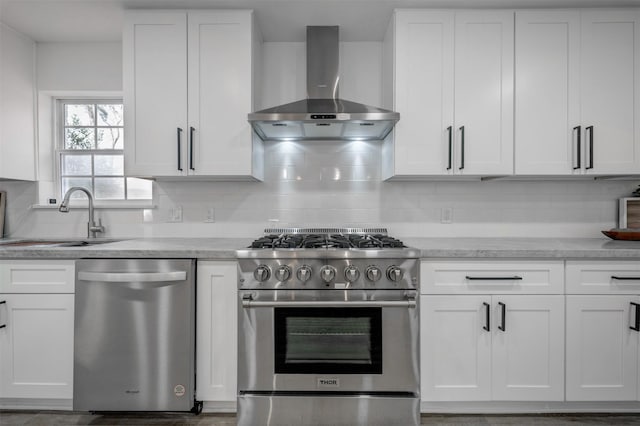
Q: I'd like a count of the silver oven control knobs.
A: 7